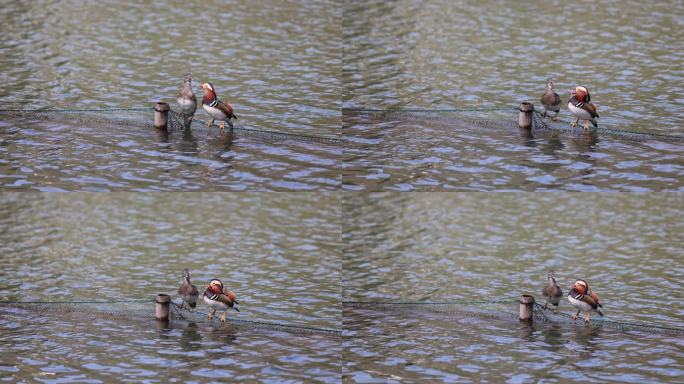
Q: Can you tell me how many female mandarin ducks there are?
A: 4